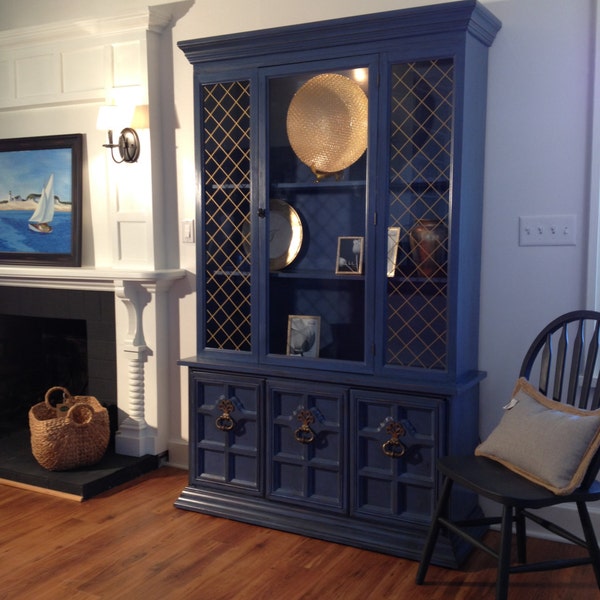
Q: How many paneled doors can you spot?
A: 3